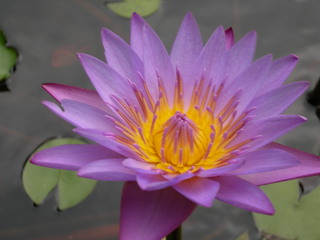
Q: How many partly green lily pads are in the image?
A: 4